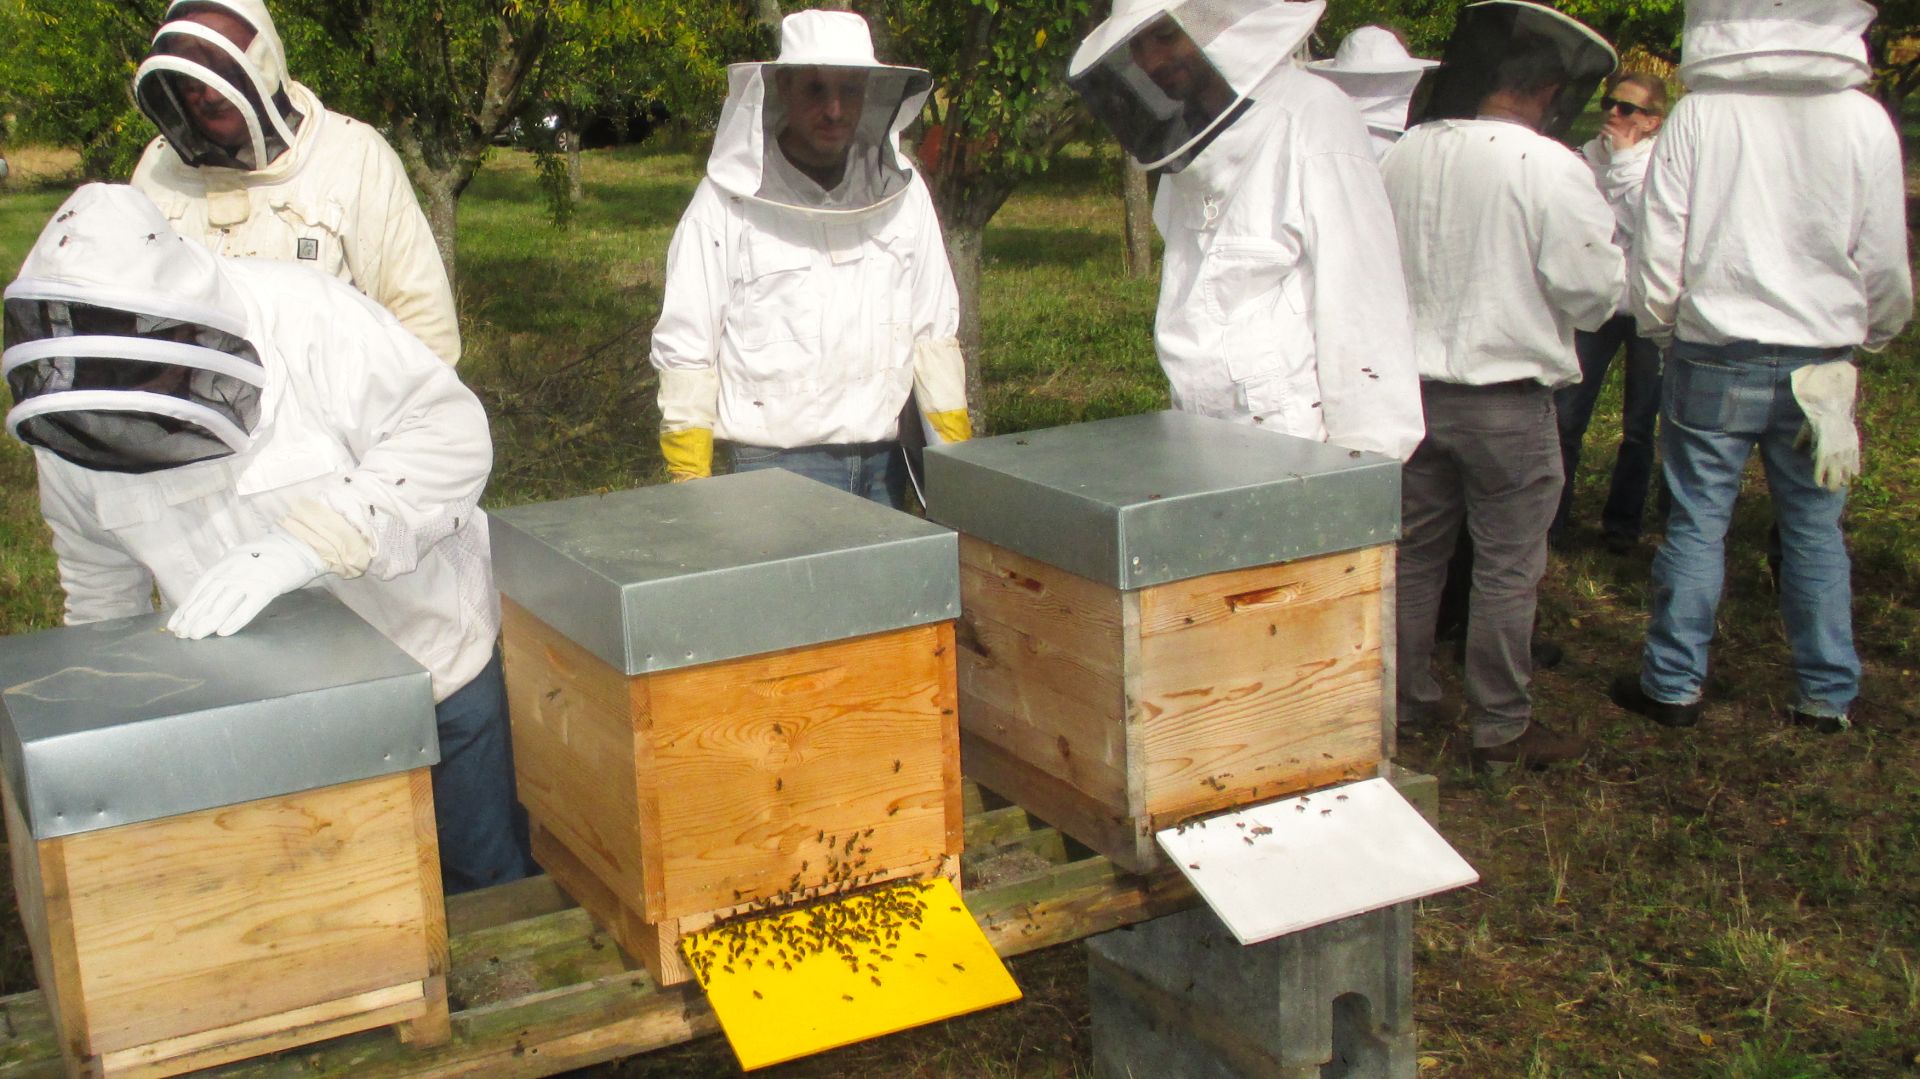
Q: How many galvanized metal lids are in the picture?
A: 3